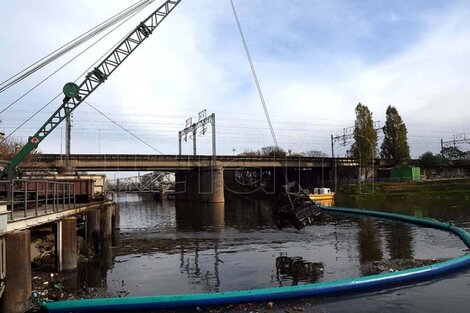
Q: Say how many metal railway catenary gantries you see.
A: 3